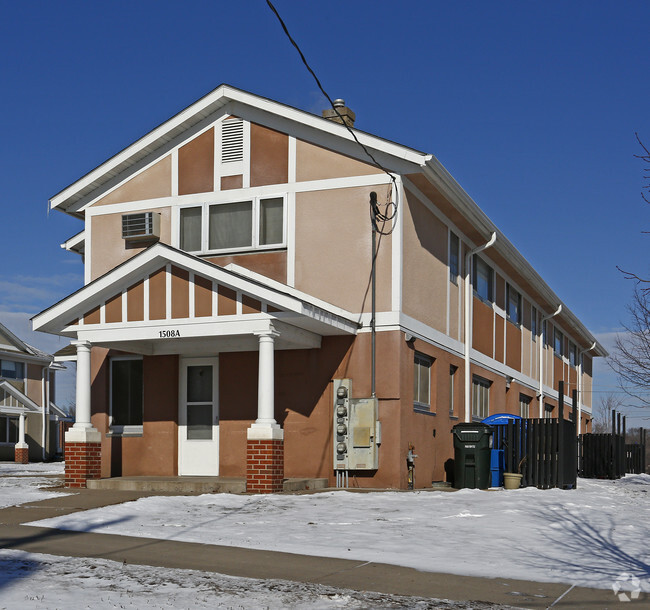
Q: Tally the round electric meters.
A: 4